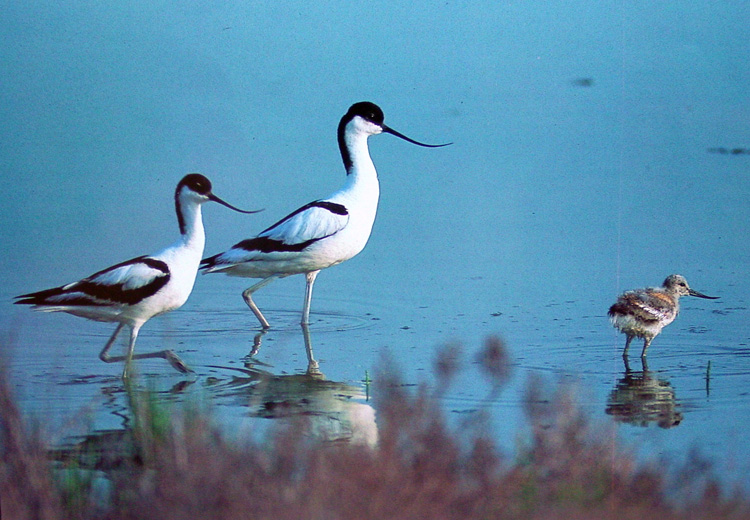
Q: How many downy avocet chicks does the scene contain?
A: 1